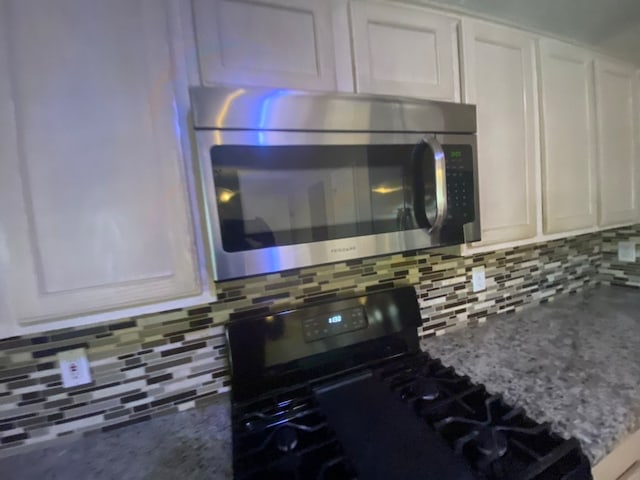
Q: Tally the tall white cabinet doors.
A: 4